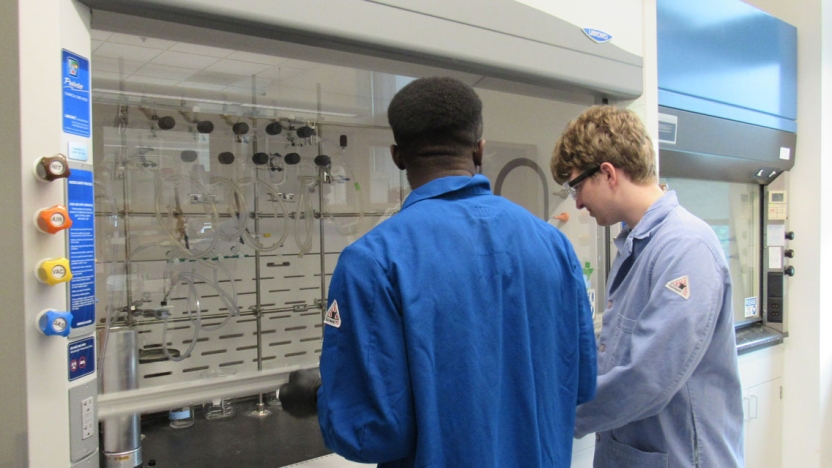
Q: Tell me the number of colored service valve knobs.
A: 4